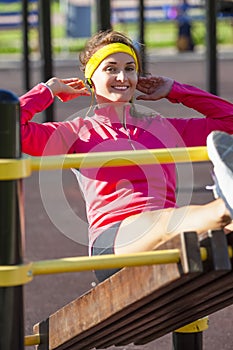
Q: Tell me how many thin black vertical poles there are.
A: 5